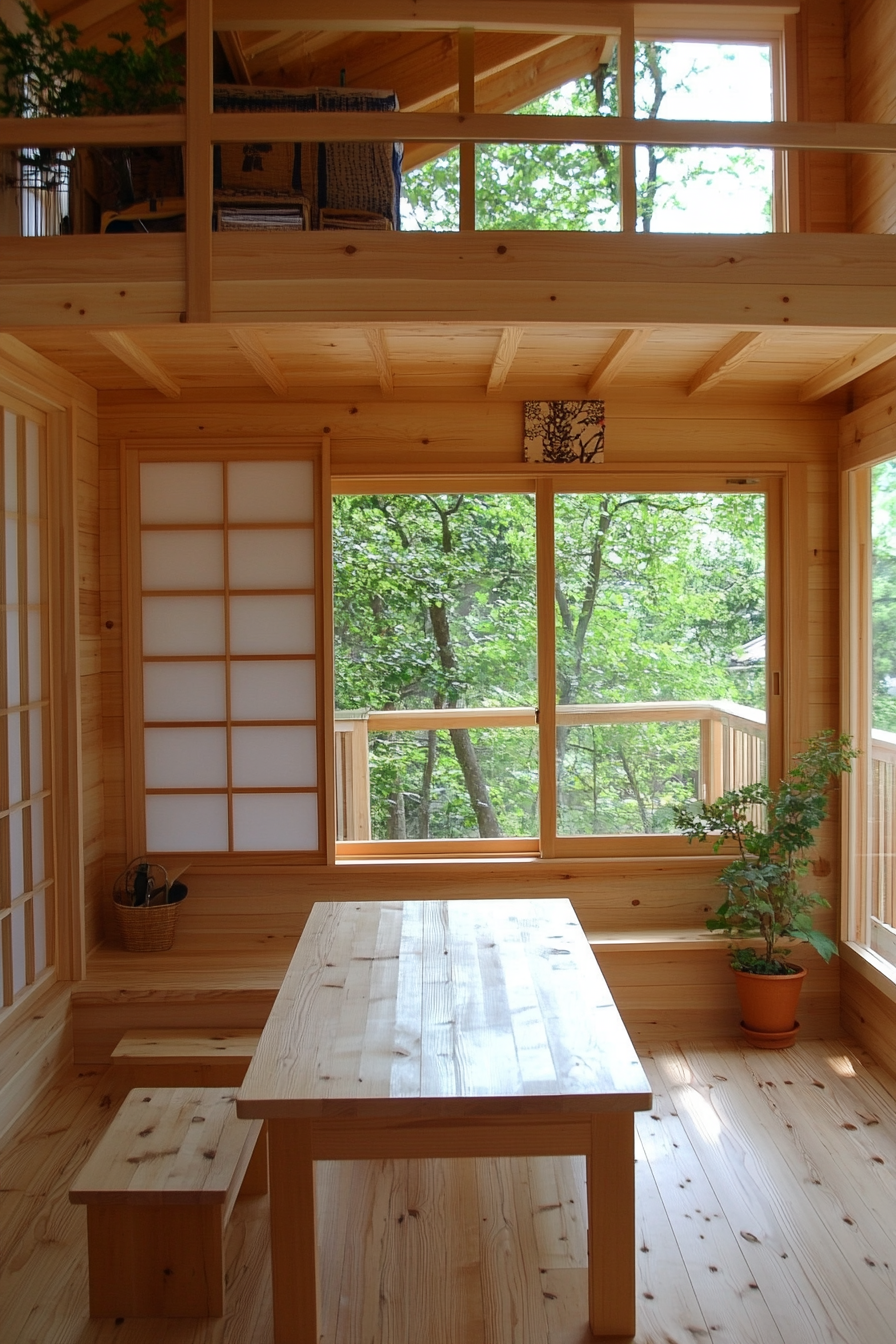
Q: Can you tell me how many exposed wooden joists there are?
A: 7